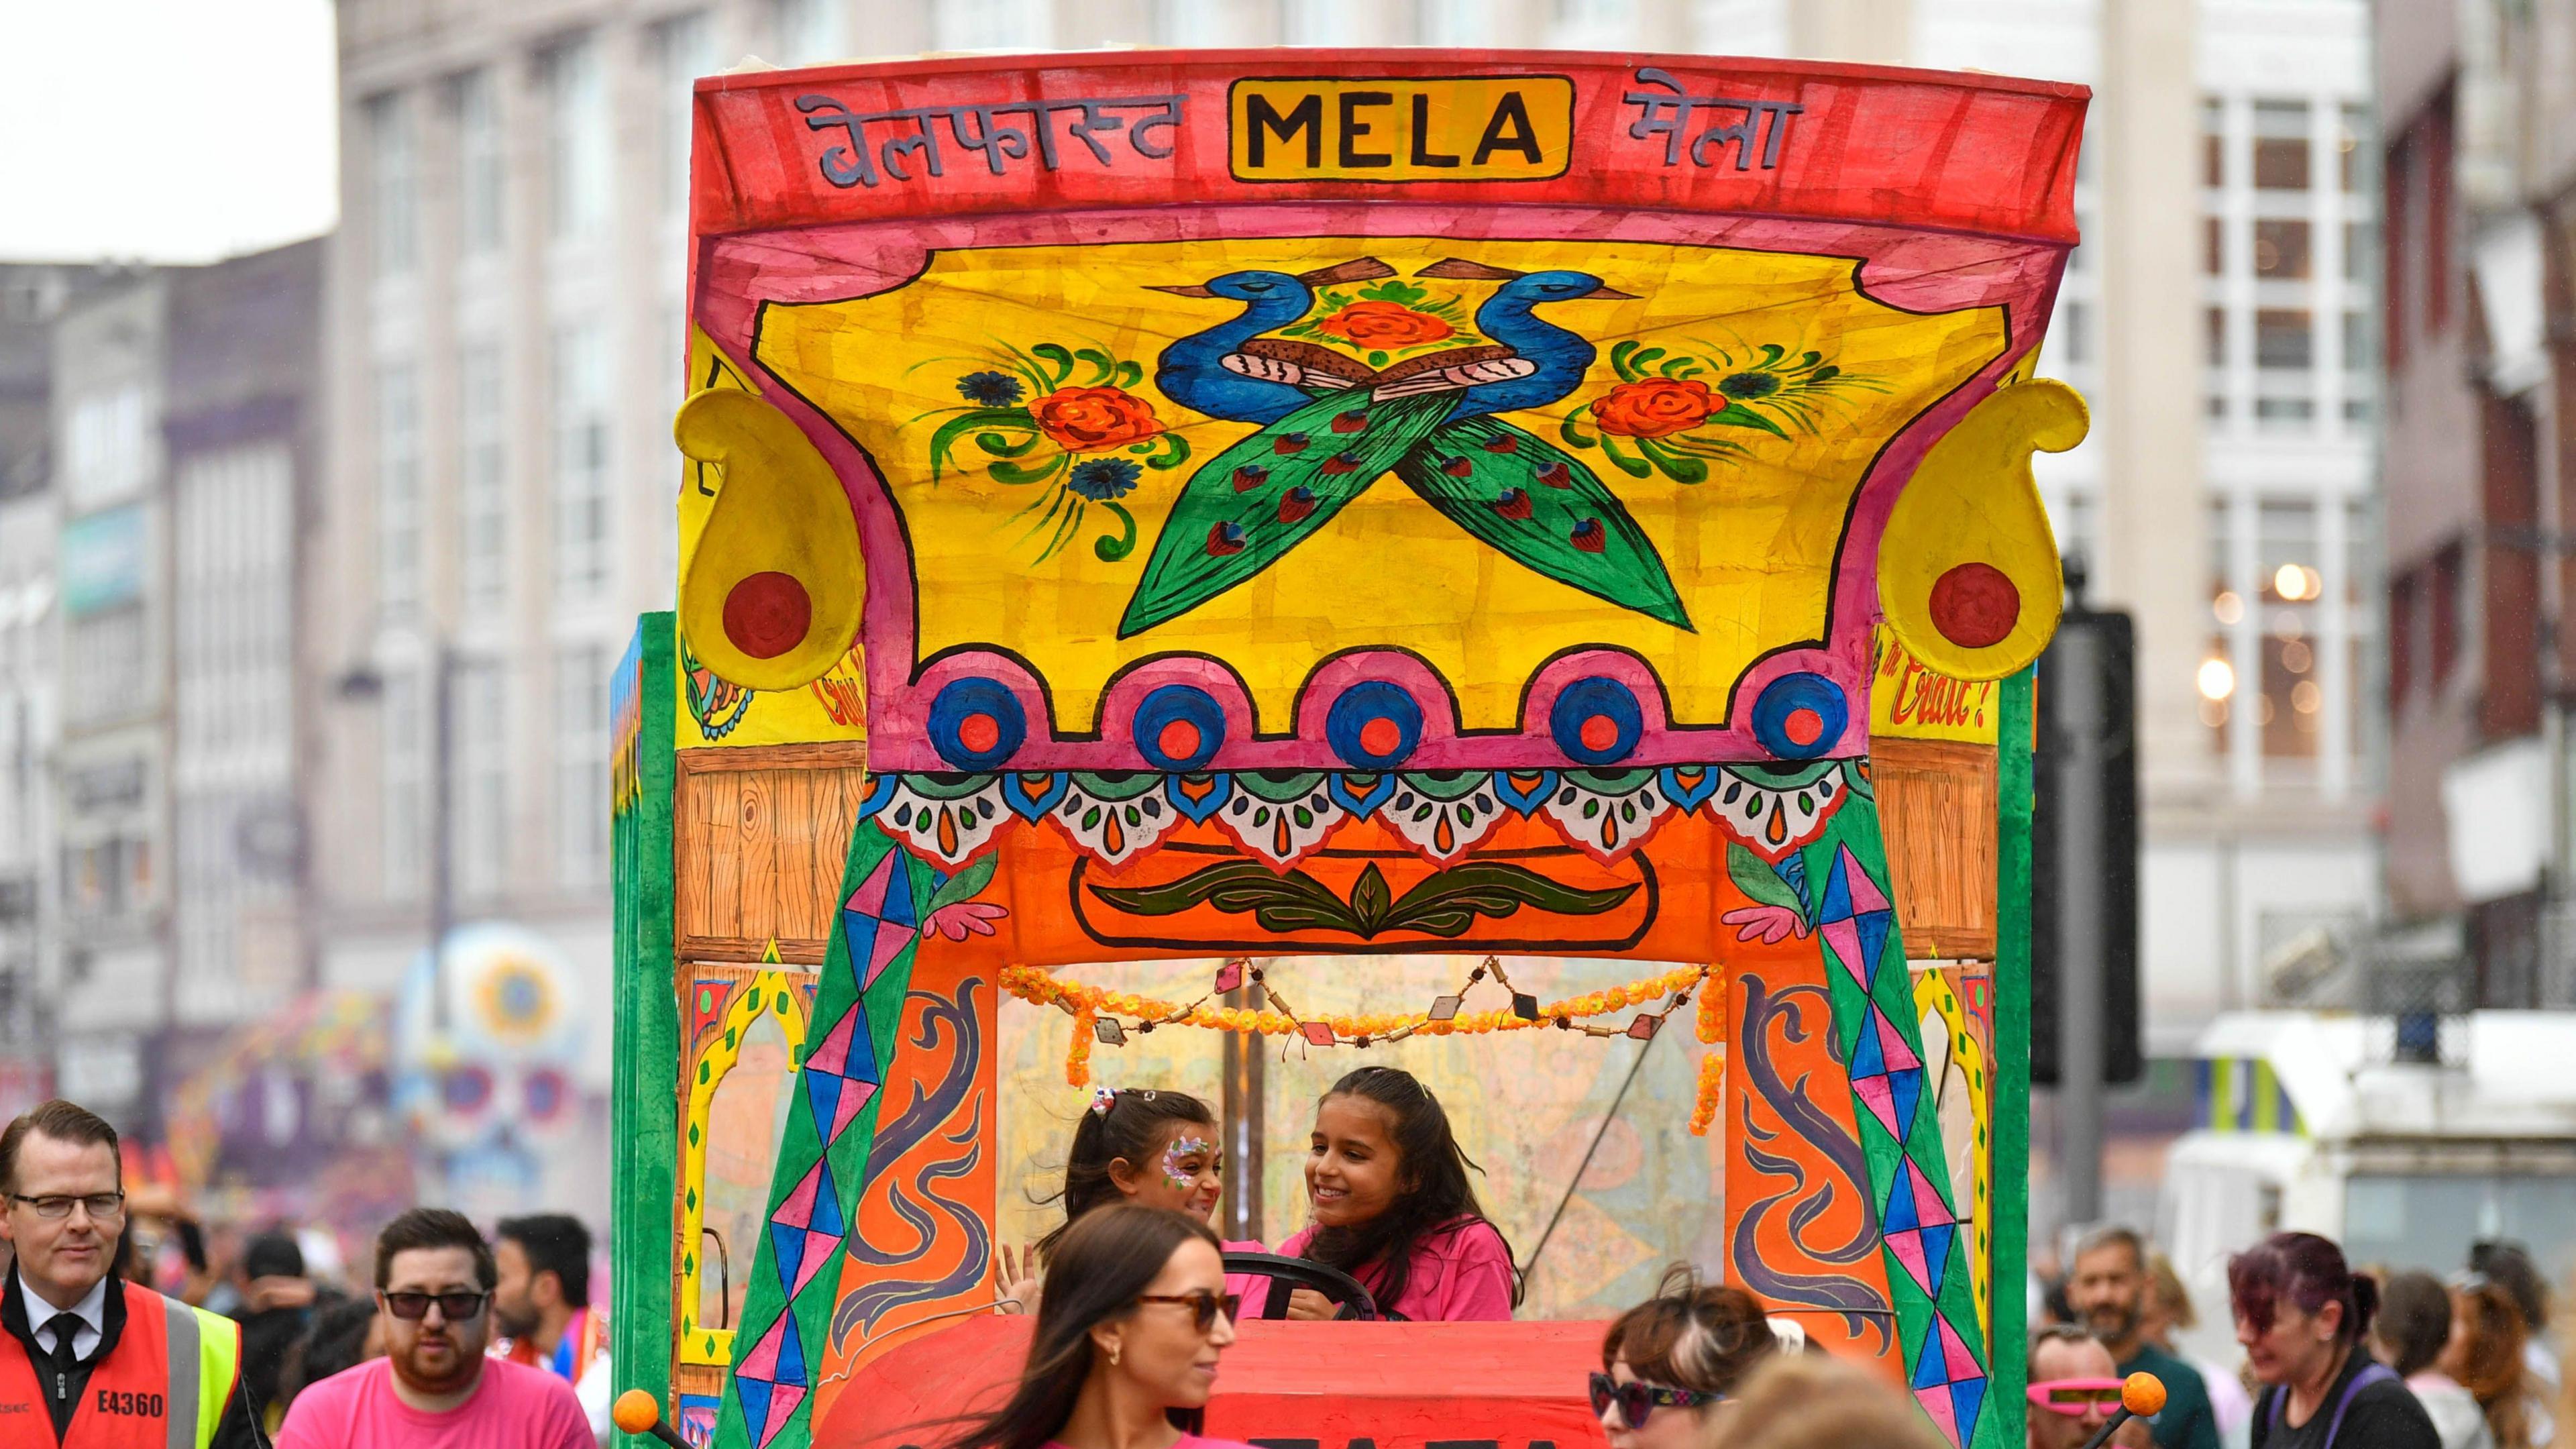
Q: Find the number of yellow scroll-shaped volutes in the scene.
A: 2